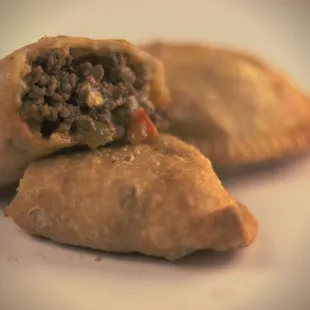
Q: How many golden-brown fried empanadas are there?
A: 3